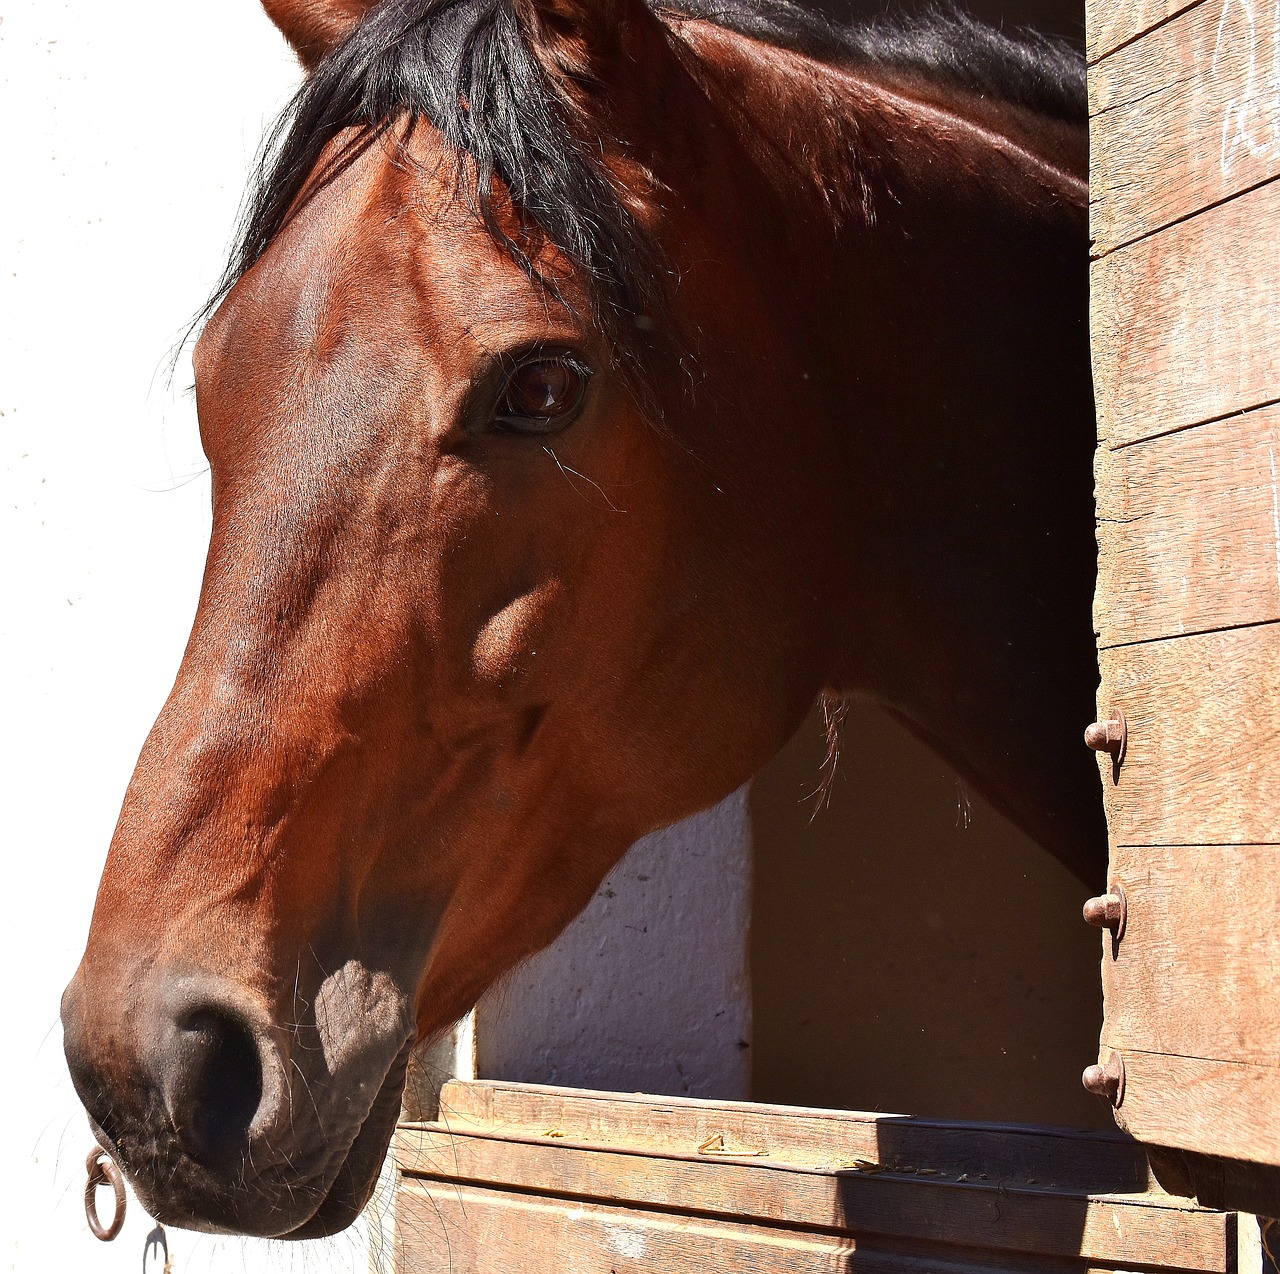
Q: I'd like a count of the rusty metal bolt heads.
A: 3